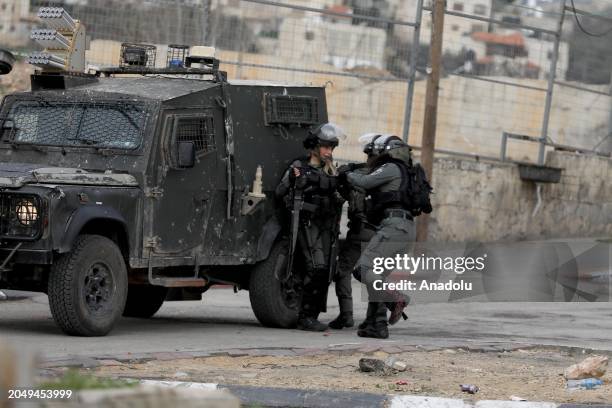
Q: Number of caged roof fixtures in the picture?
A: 2